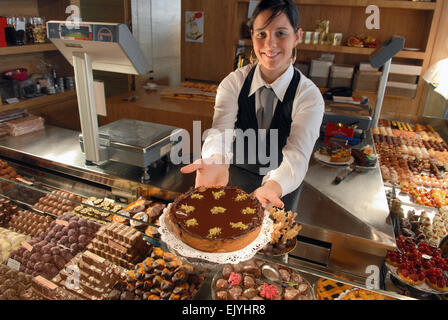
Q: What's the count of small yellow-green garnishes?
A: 9